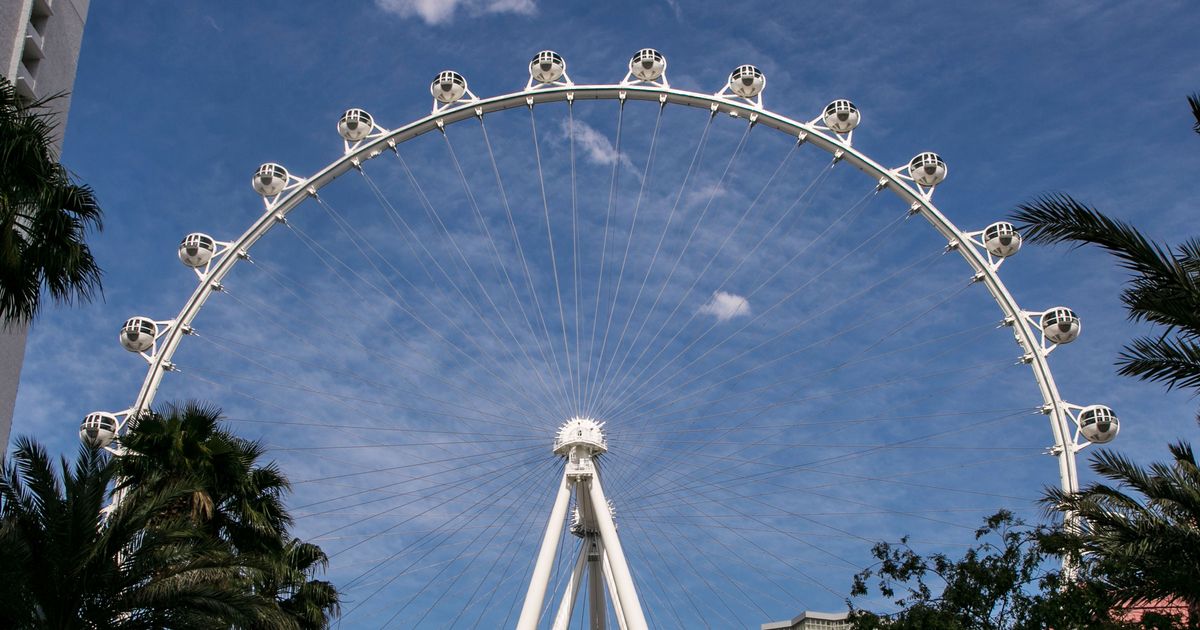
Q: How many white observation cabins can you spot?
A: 14